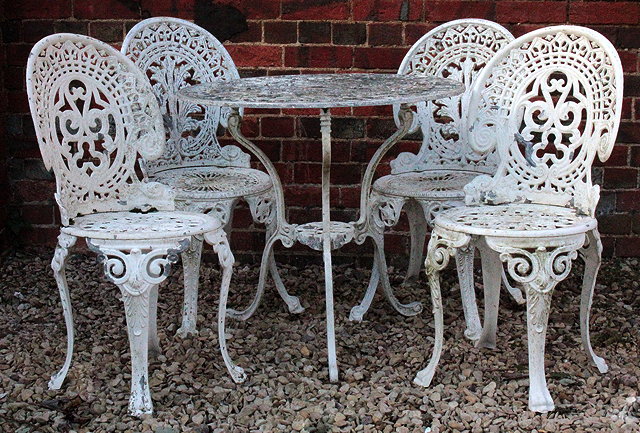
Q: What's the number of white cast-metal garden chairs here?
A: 4